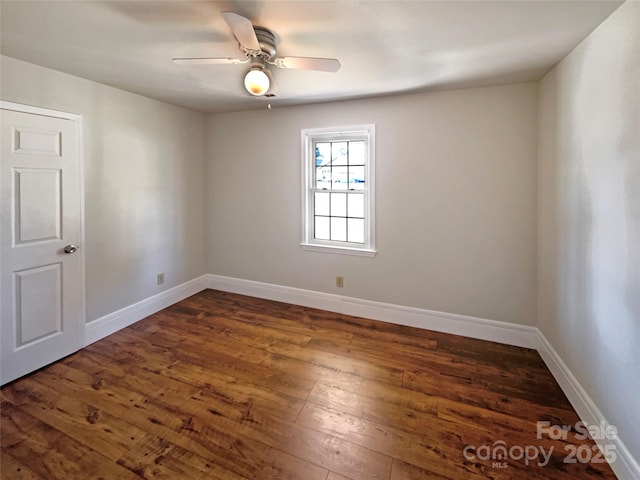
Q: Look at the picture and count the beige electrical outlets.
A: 2